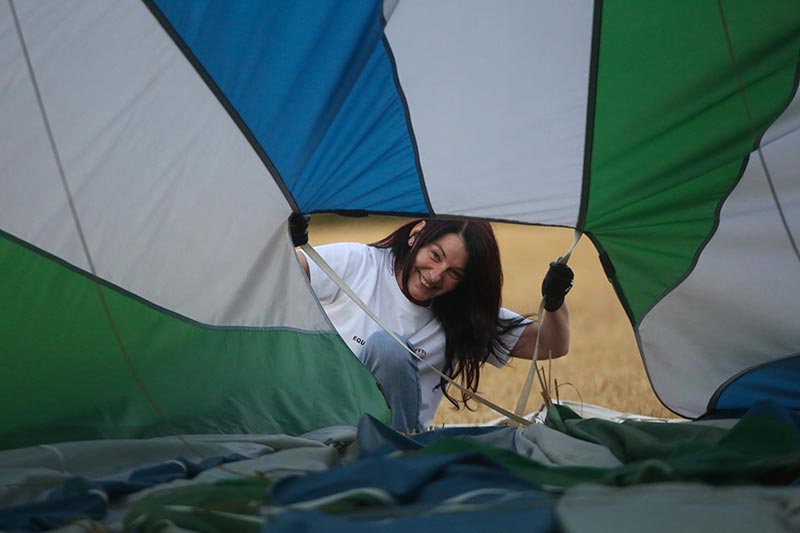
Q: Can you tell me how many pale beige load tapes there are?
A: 2